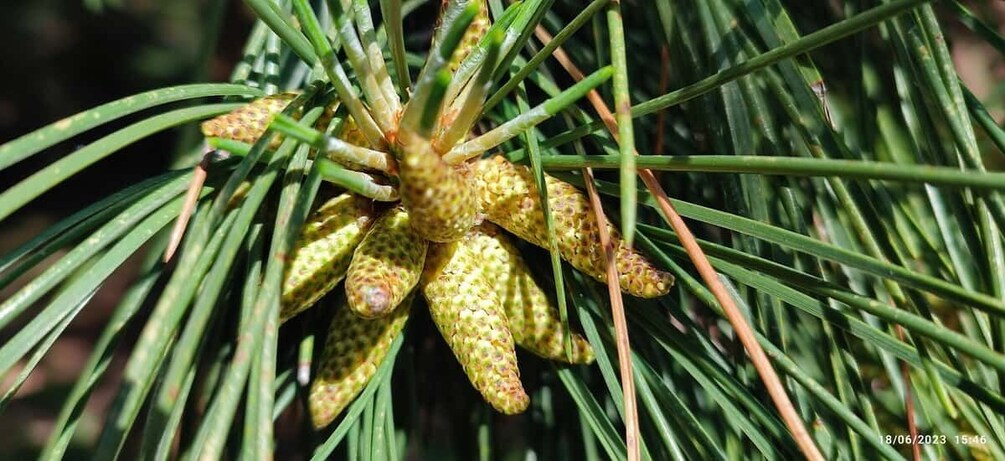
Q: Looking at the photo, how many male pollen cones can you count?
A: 9